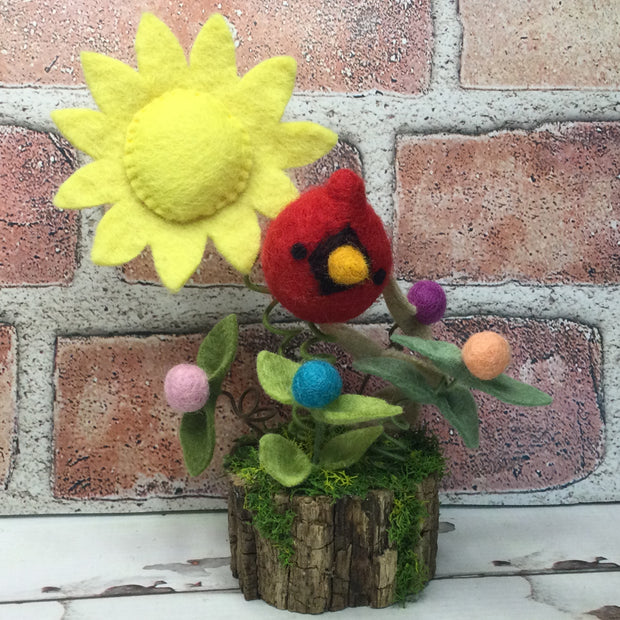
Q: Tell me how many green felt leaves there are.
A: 10